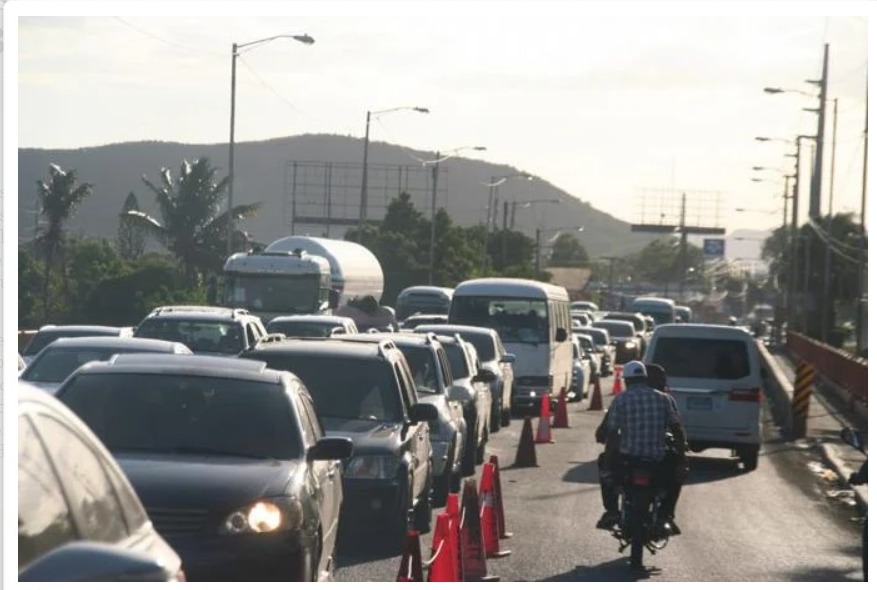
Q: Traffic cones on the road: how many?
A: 11